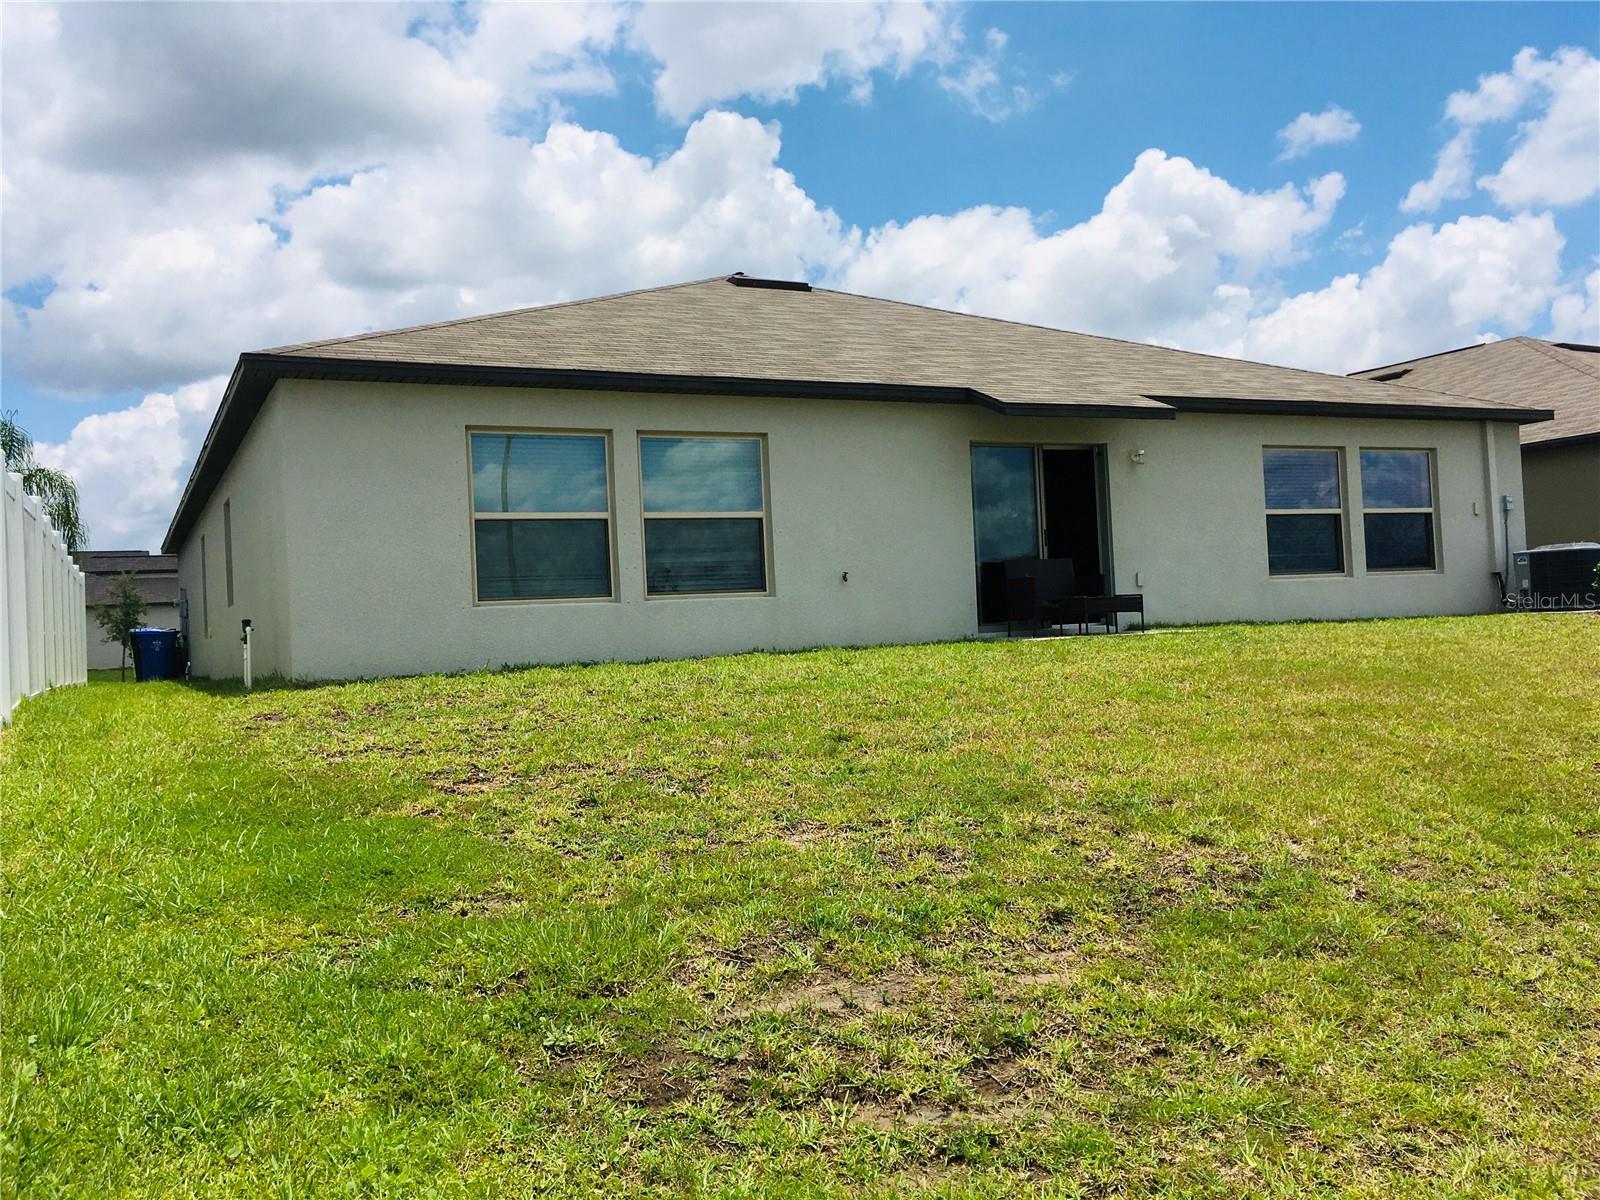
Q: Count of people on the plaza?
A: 0